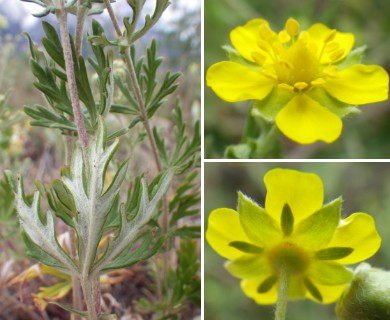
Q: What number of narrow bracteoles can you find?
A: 5